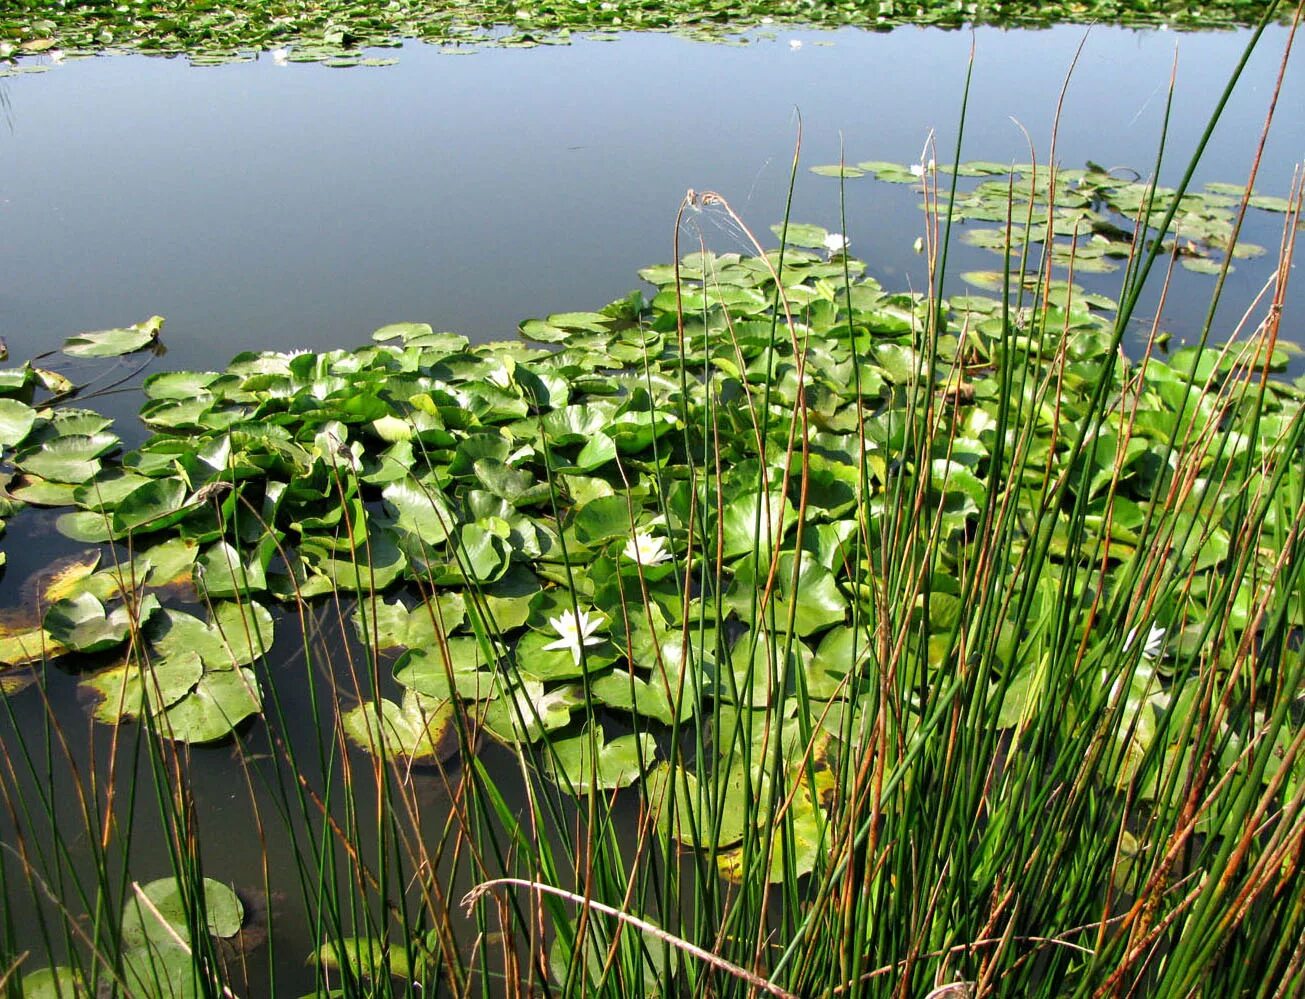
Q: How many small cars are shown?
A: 0